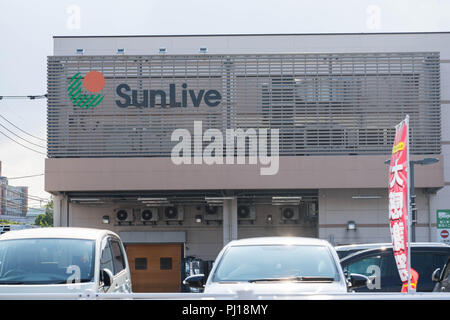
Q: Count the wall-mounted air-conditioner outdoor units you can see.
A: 6